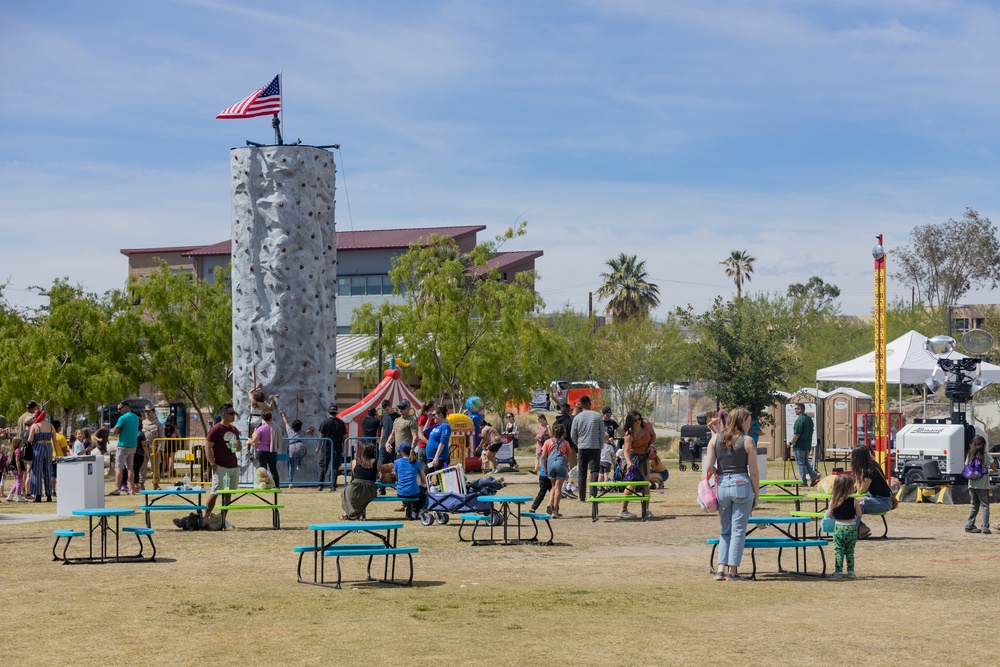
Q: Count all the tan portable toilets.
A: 3